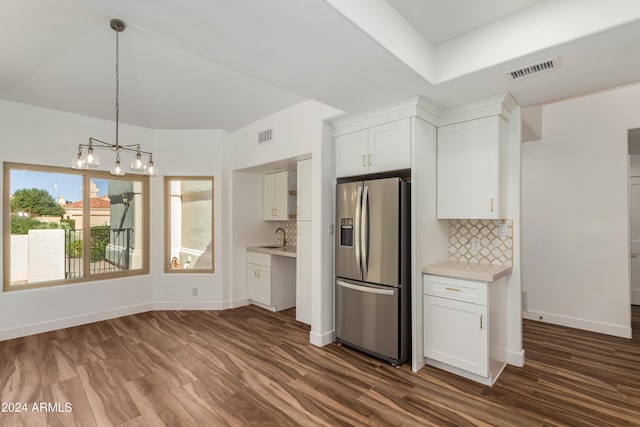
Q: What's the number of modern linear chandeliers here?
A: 1